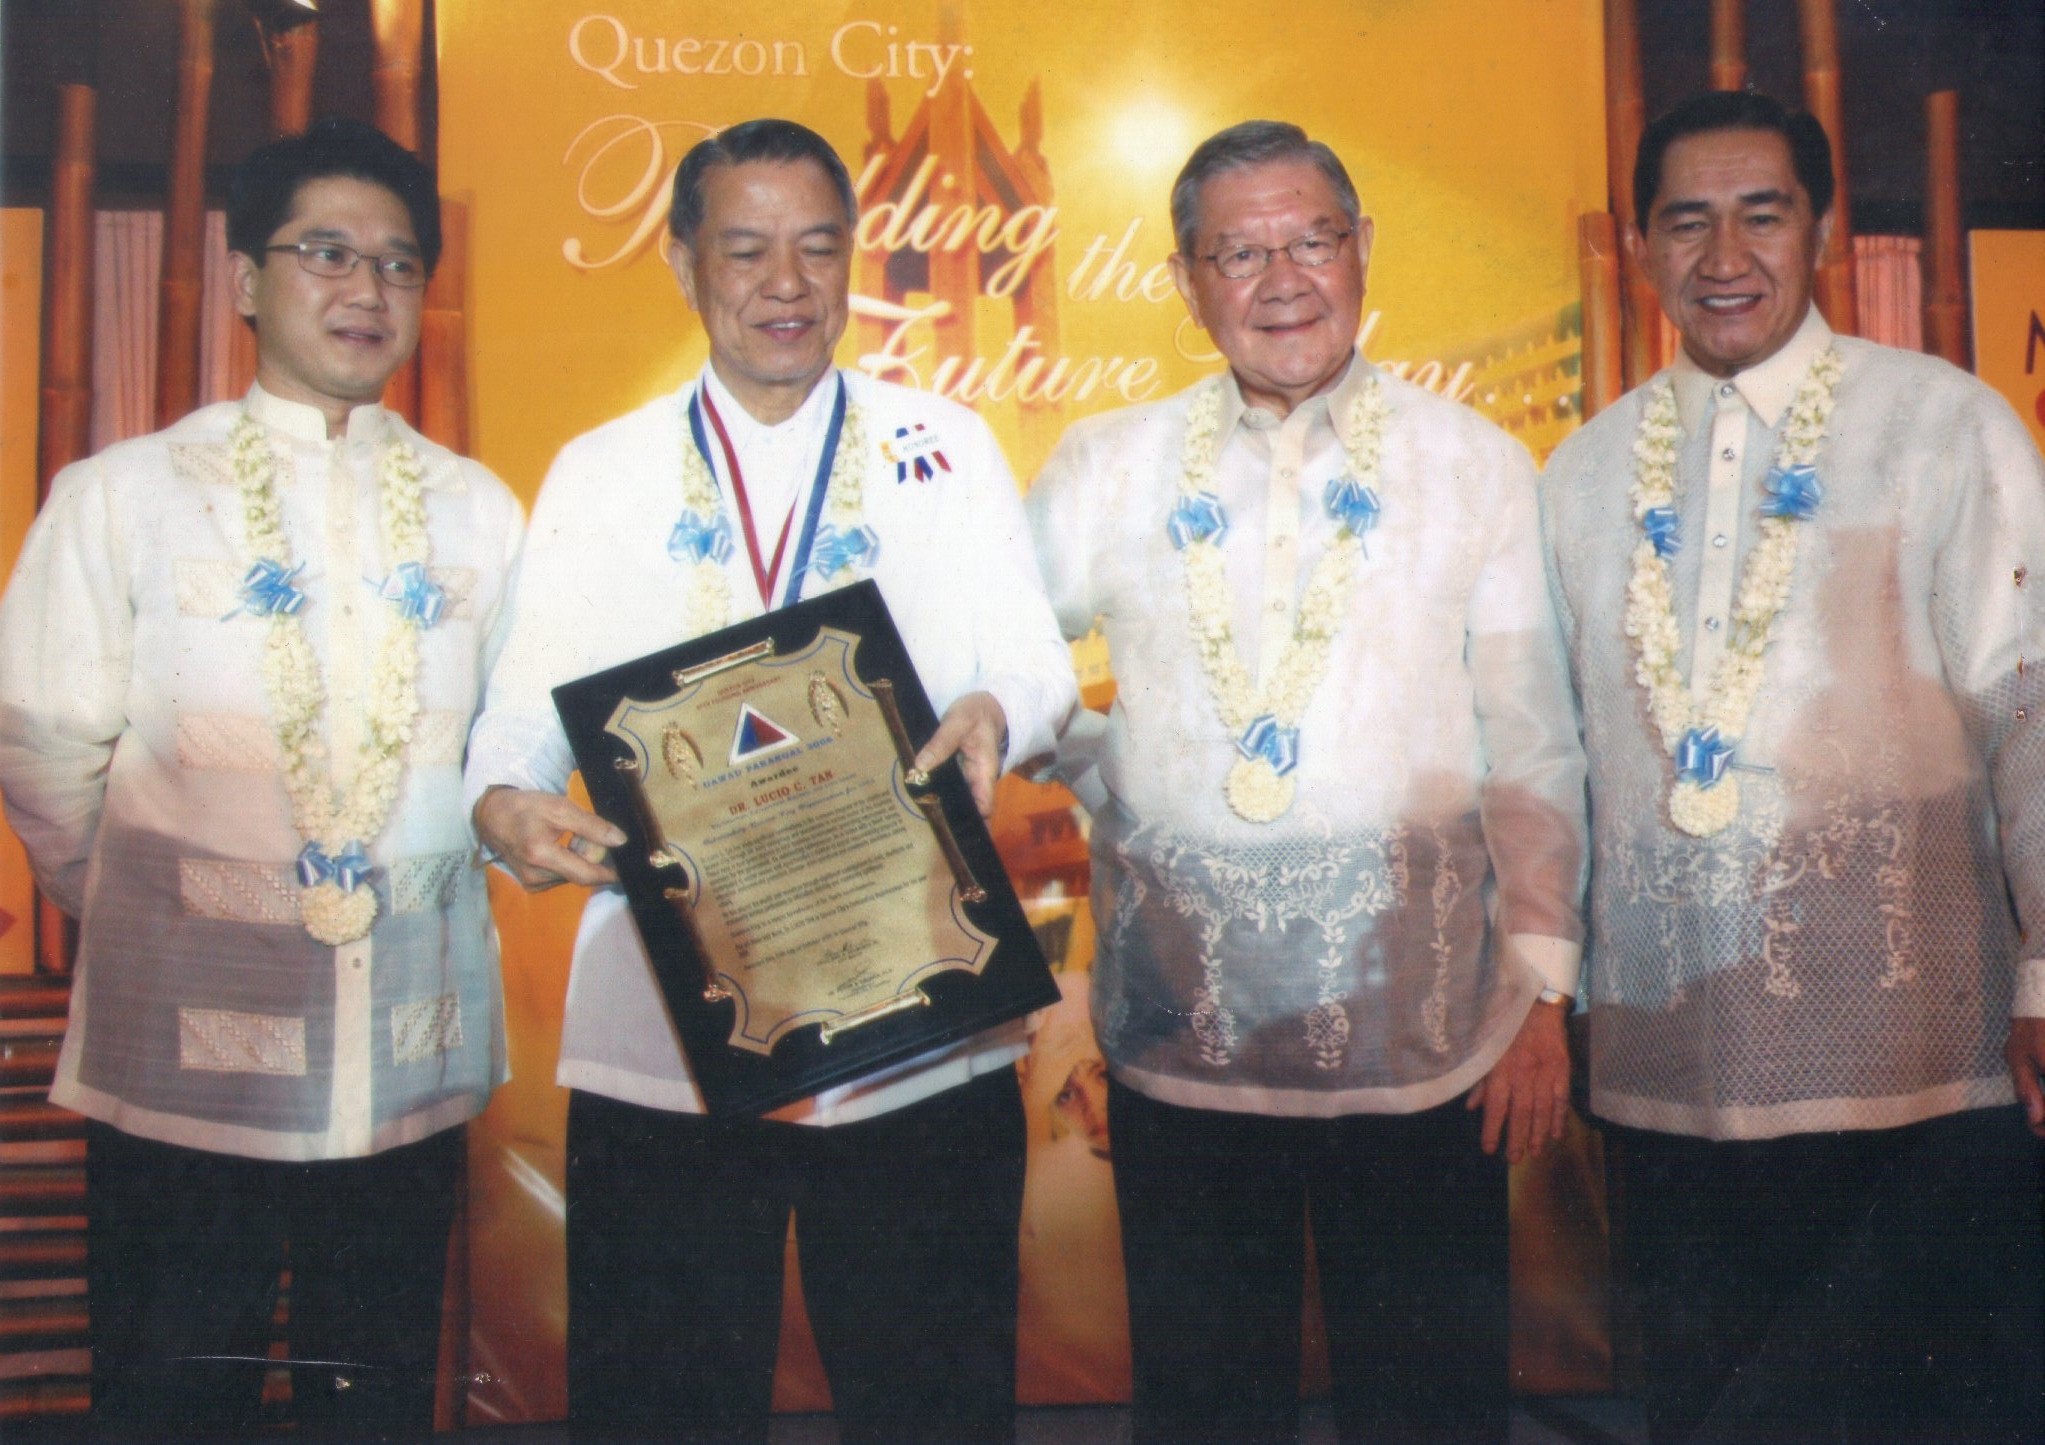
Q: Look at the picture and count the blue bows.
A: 11